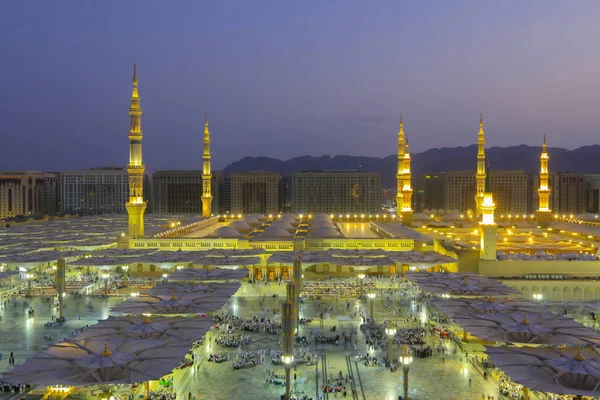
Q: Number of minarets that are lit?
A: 7